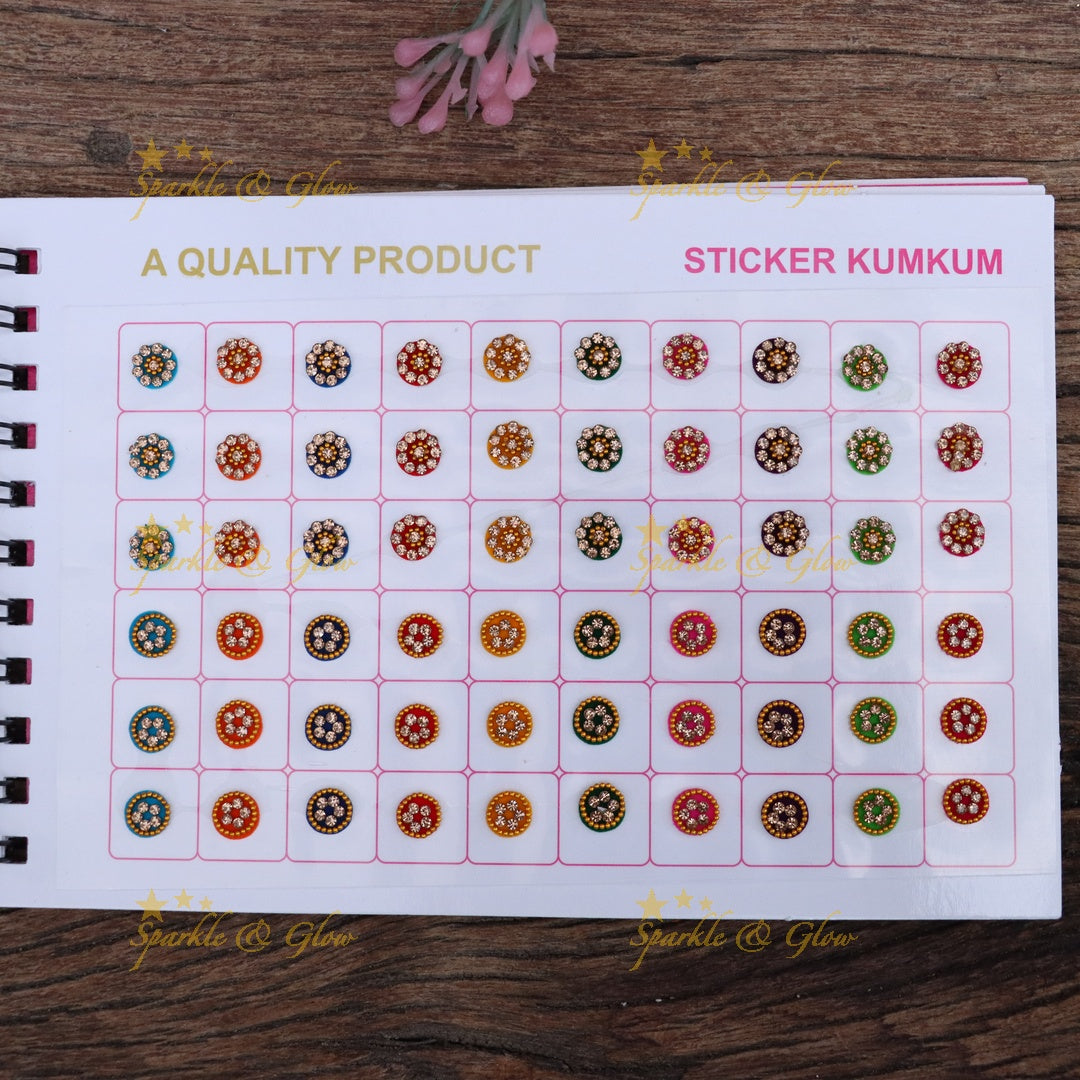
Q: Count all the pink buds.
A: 9